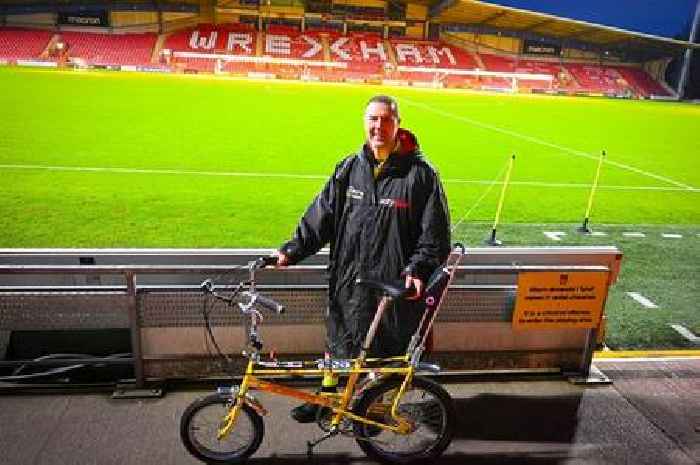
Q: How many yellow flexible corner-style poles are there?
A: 2